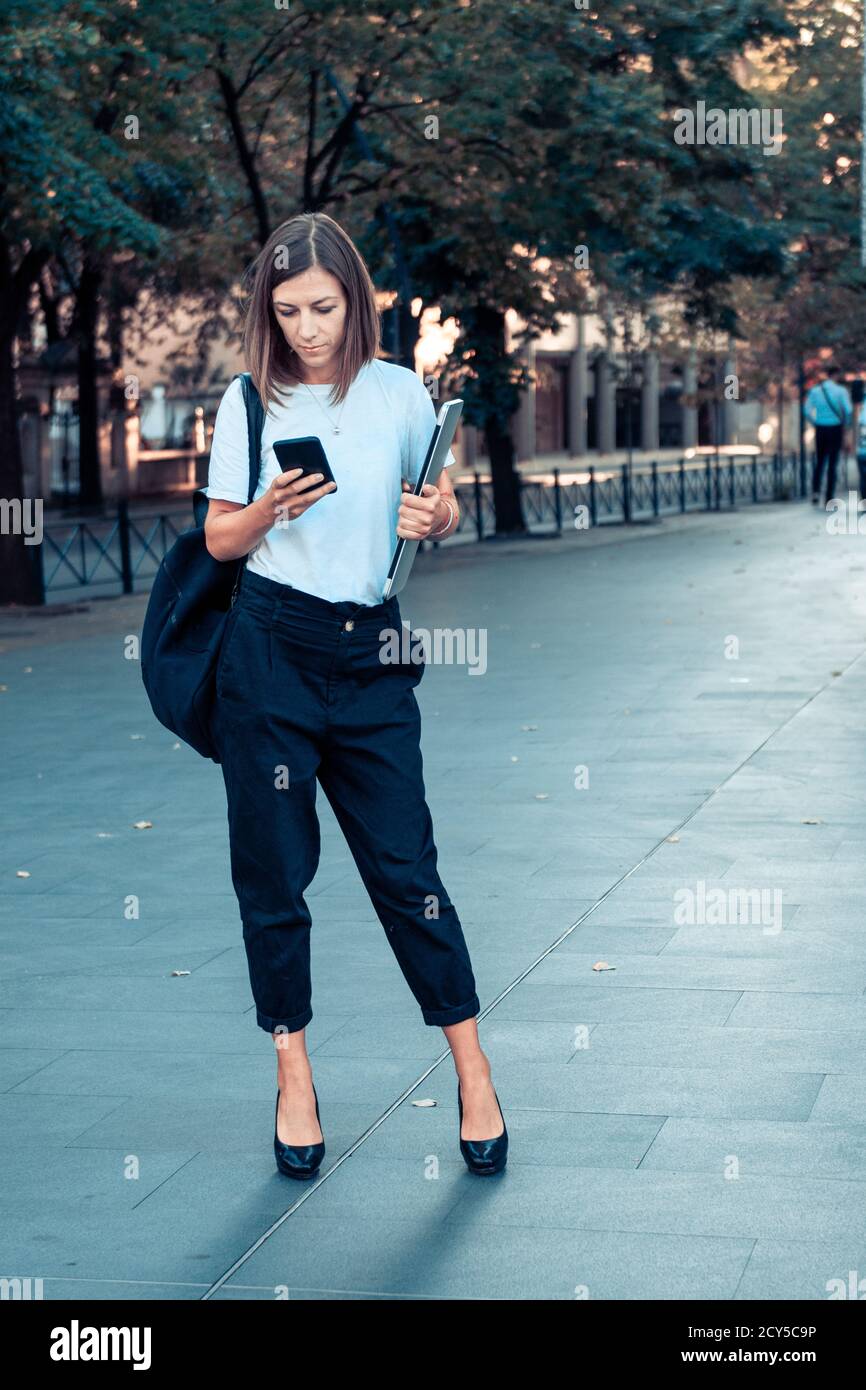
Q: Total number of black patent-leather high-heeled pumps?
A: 2